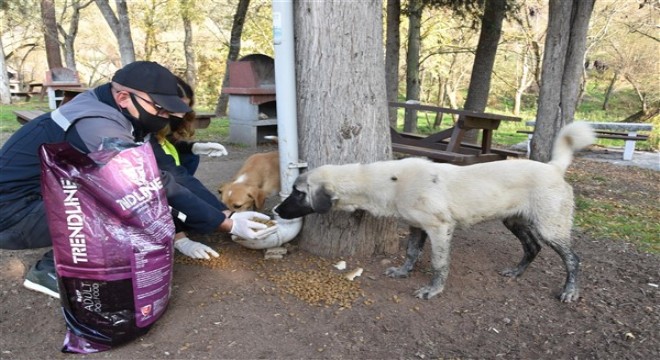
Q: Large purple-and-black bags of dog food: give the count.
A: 1